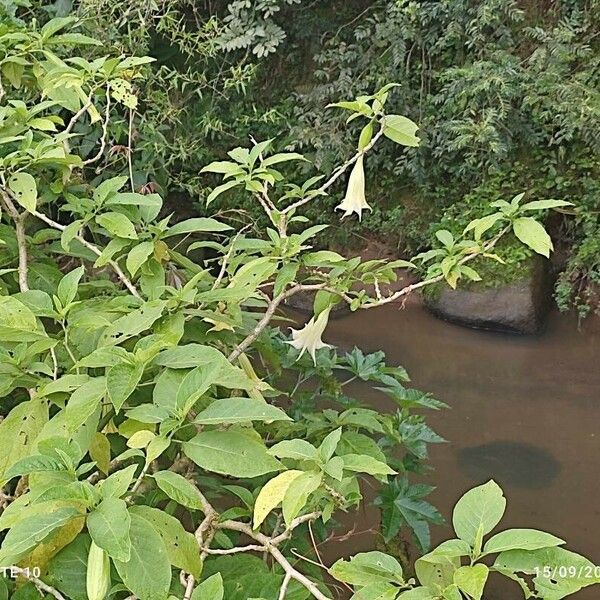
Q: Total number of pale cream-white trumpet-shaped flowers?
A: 2